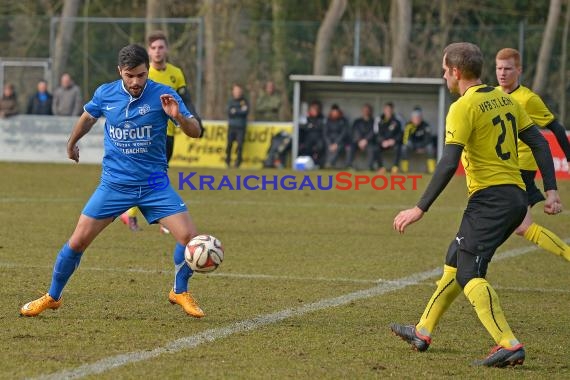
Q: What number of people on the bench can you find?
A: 5